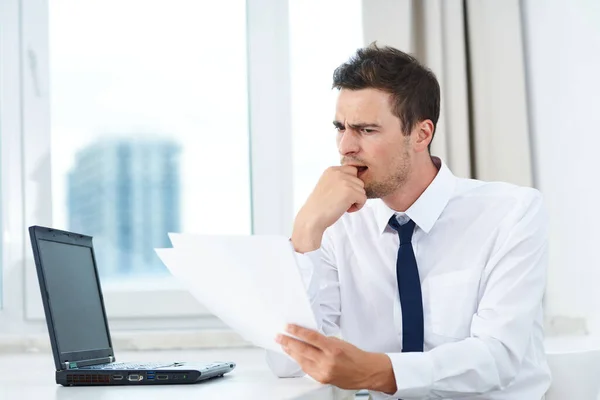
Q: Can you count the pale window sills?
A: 1